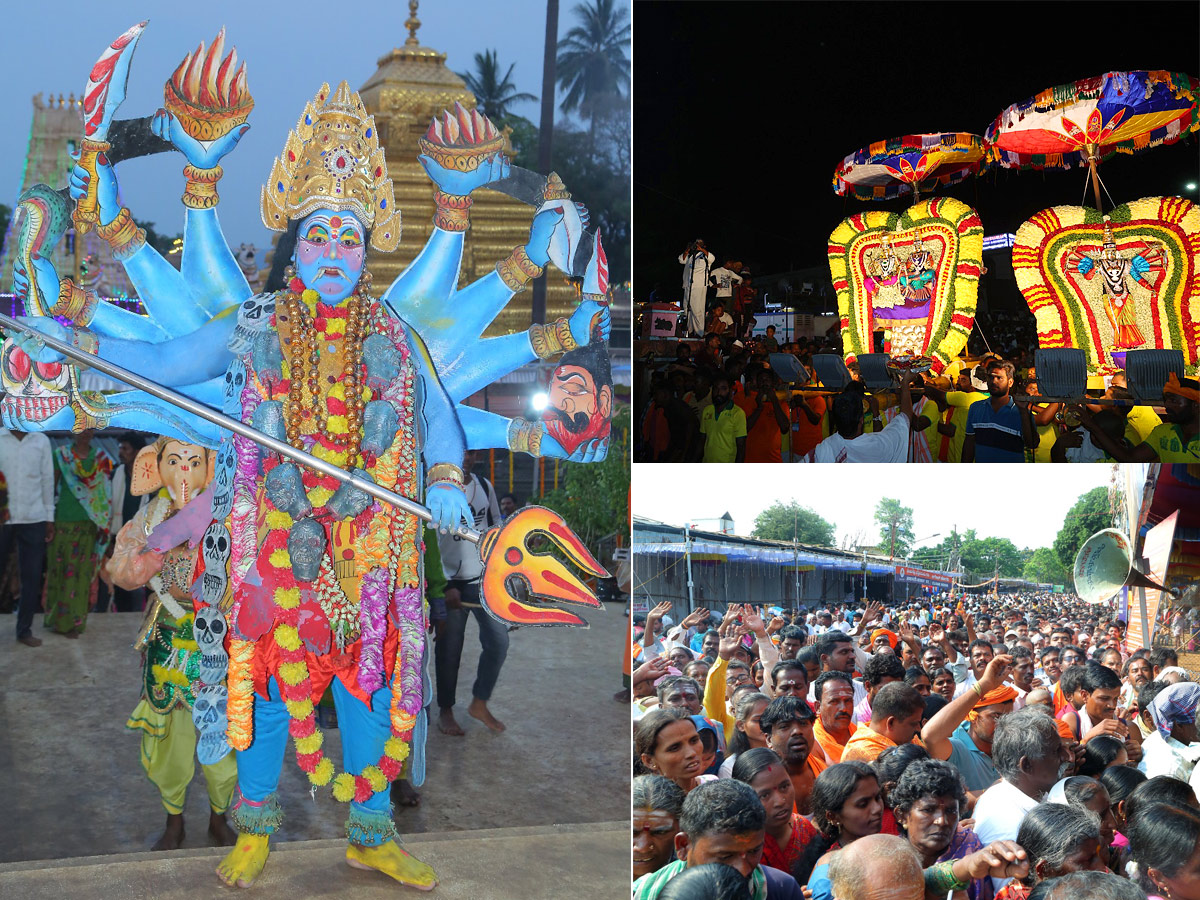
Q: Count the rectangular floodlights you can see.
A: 5